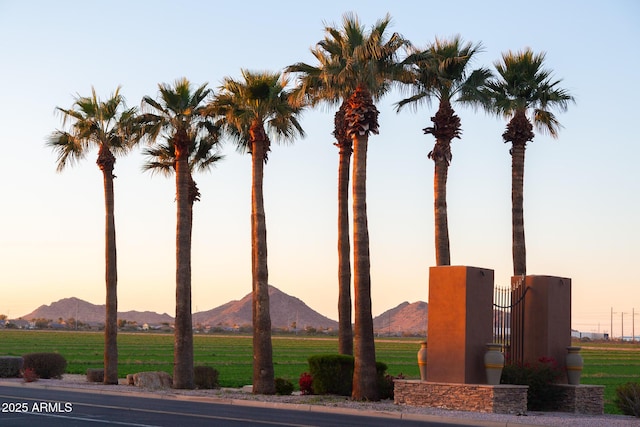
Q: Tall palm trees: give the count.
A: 8